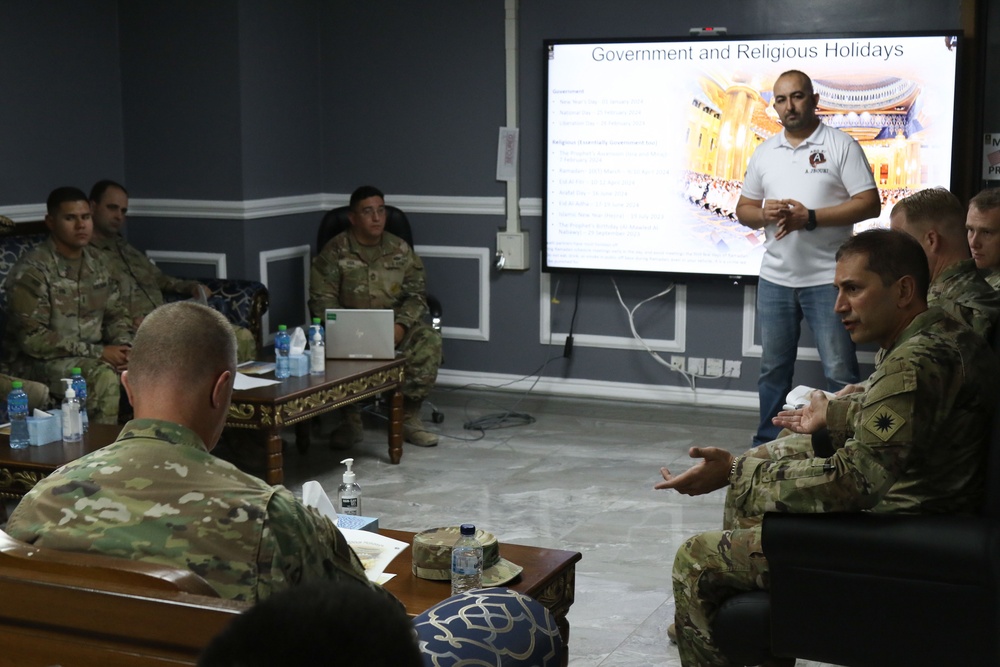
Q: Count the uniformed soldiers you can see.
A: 7